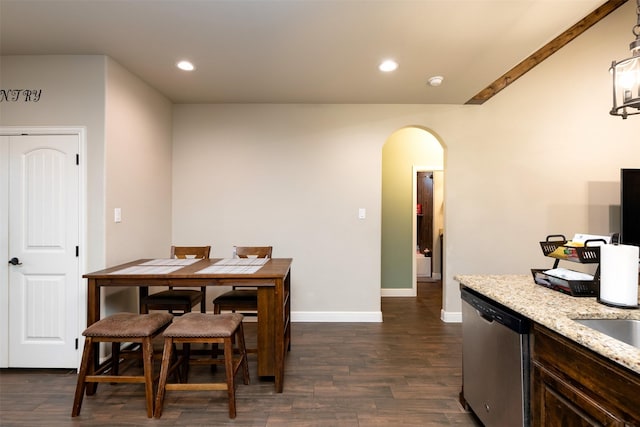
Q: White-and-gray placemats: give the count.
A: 4